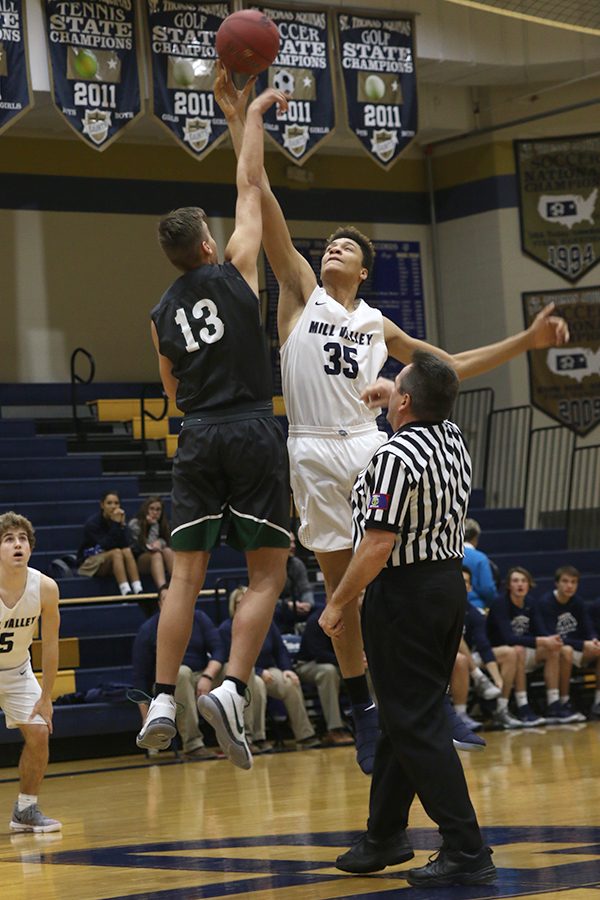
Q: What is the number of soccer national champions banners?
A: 2